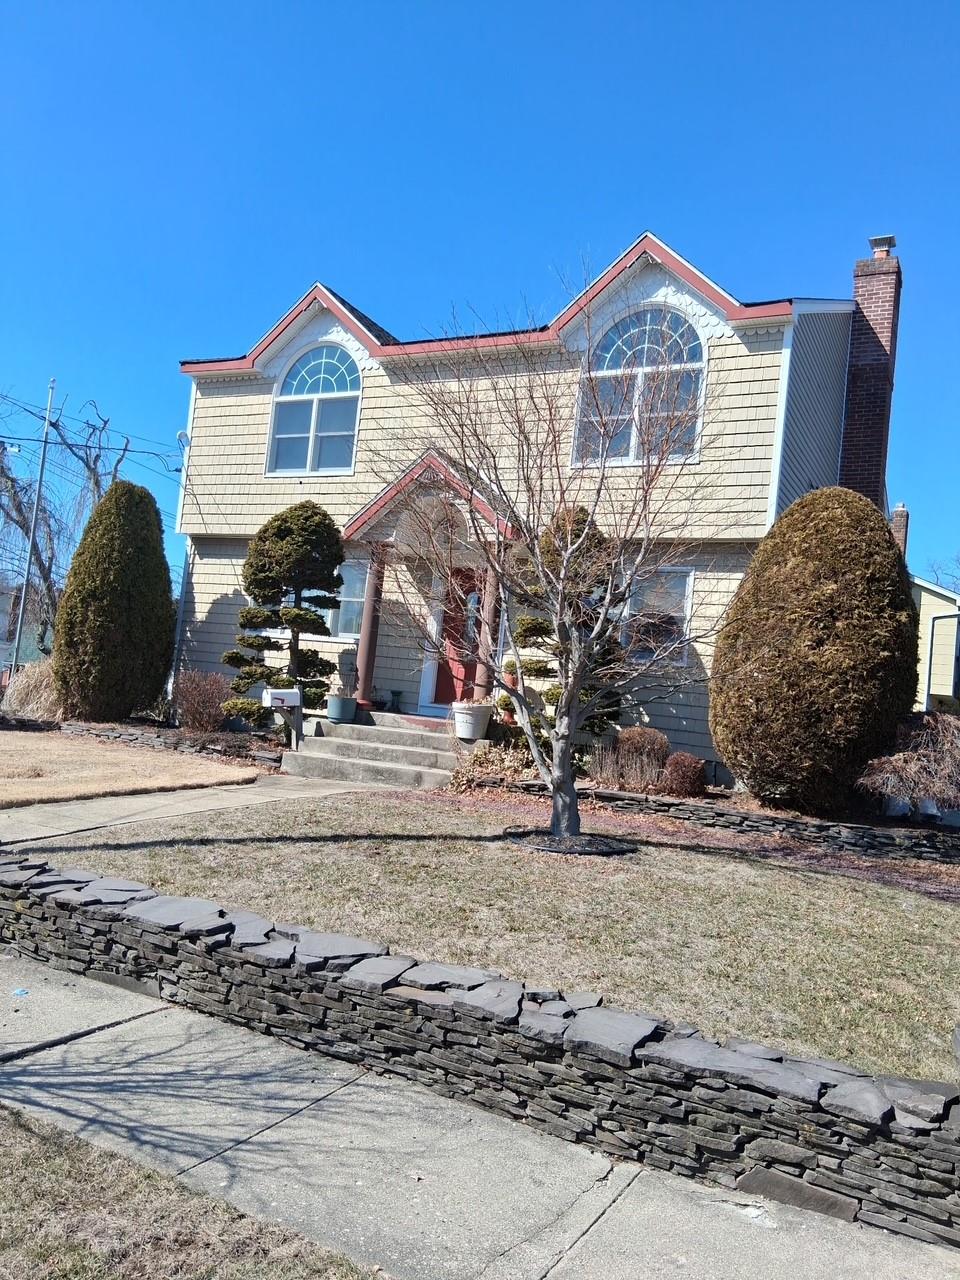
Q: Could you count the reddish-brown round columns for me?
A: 2